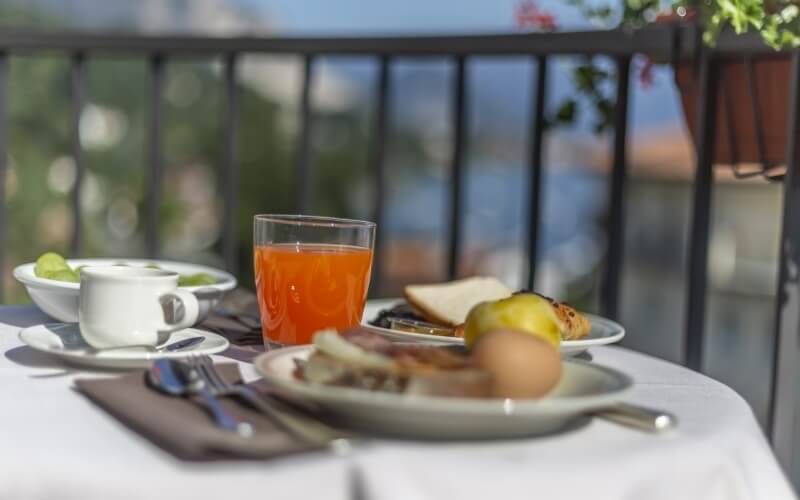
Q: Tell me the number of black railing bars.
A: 11